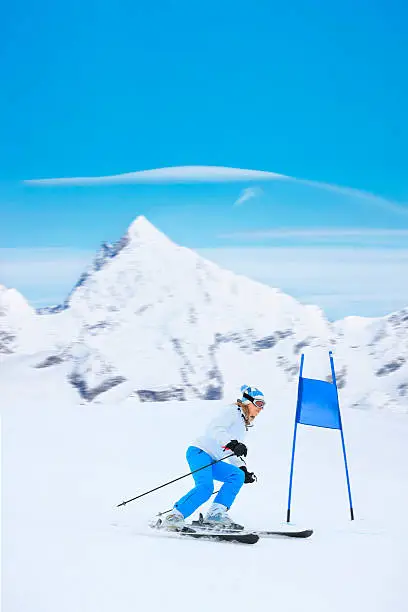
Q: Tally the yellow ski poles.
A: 0